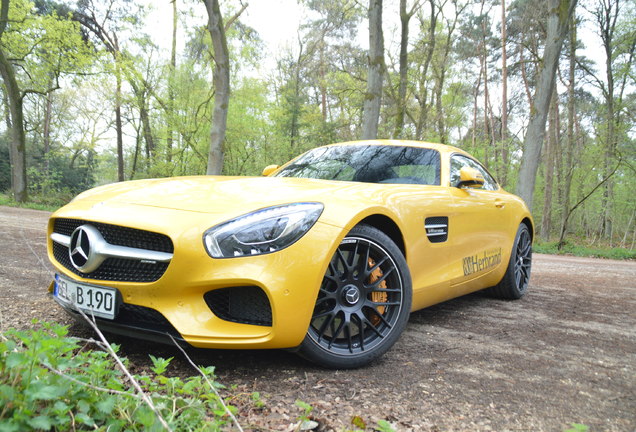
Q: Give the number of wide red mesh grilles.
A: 0